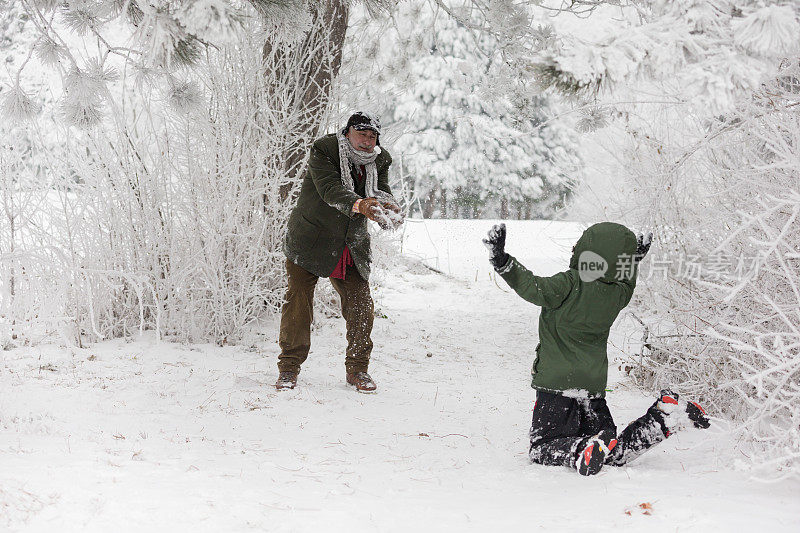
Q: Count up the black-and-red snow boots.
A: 2